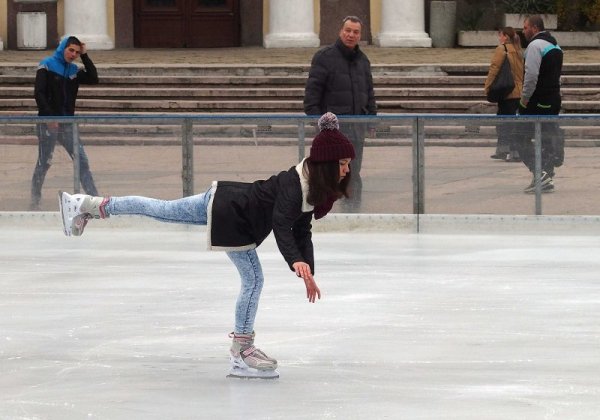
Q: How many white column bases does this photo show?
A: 3